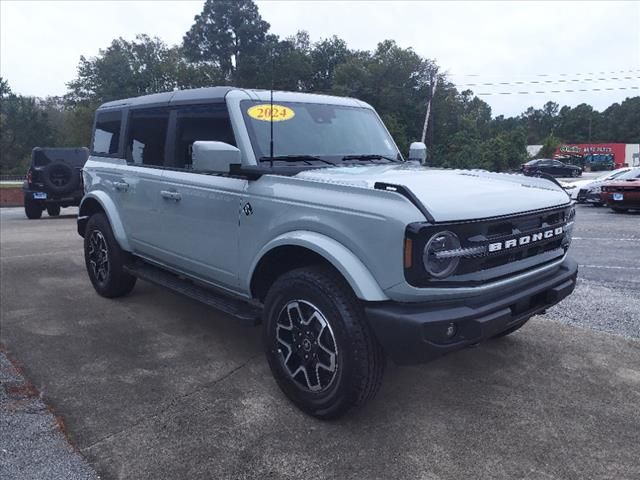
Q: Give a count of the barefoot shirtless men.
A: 0